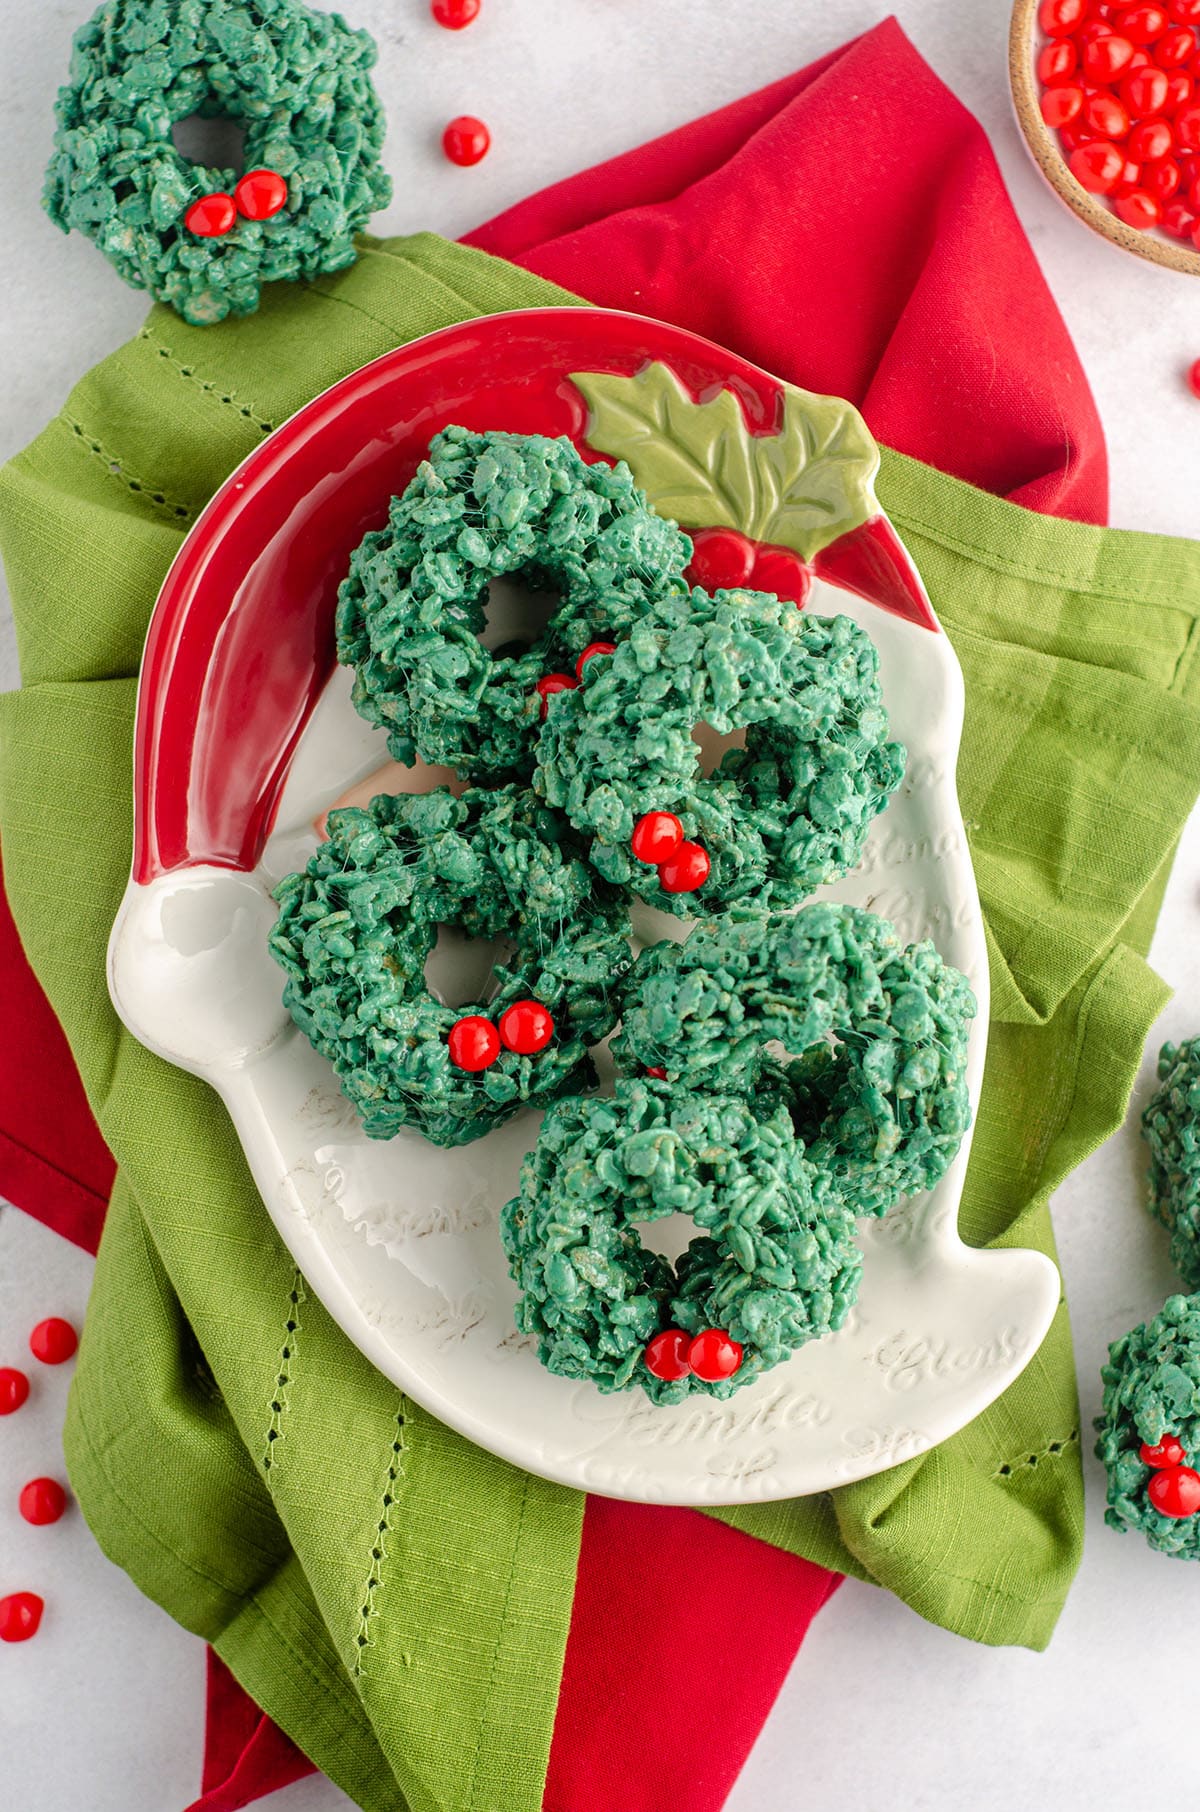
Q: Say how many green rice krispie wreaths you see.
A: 8